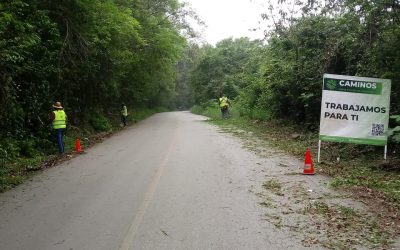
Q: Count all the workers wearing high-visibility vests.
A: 3